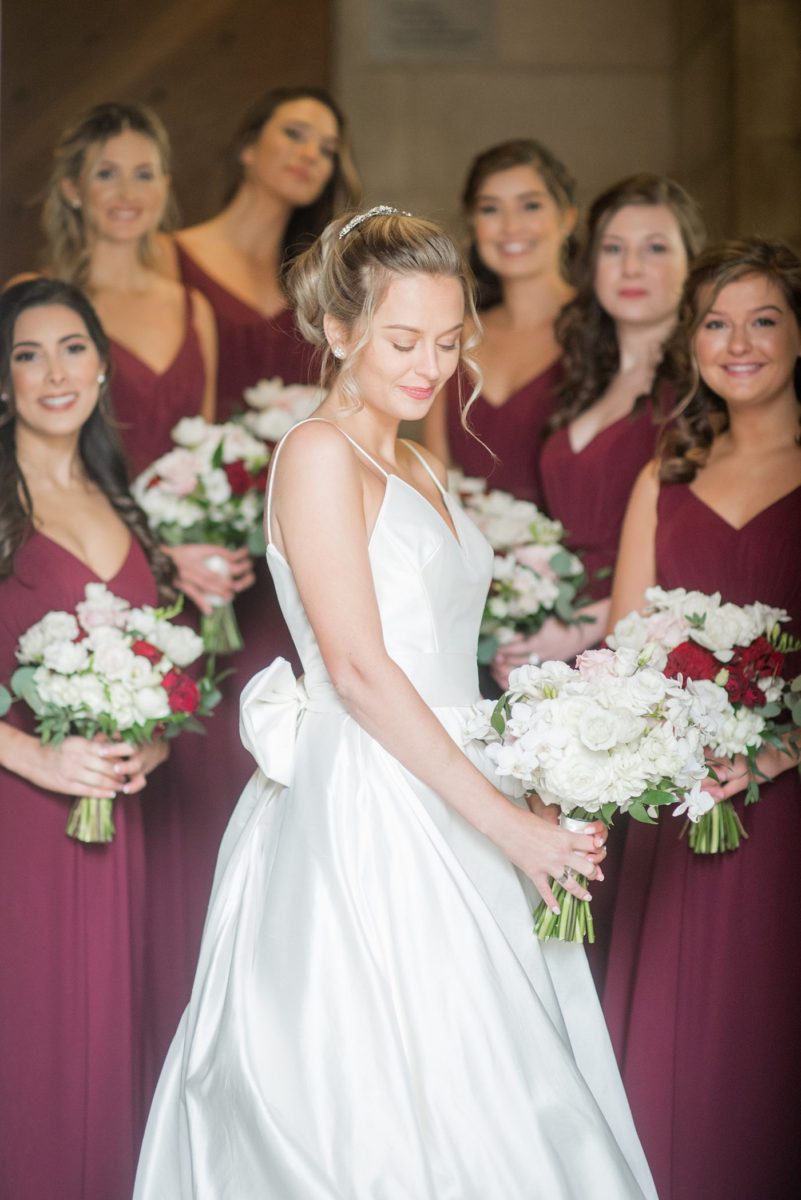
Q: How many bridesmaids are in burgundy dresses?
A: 6